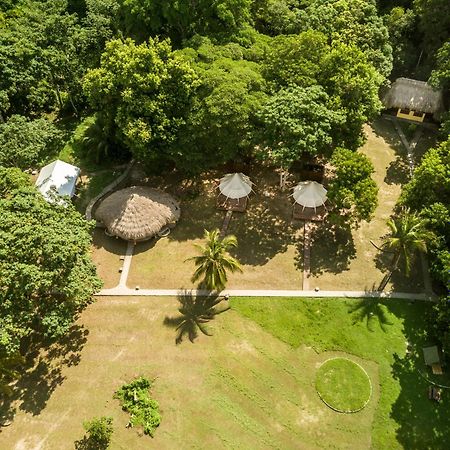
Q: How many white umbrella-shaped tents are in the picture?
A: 2